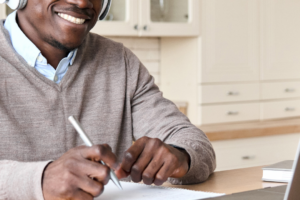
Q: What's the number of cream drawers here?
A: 5